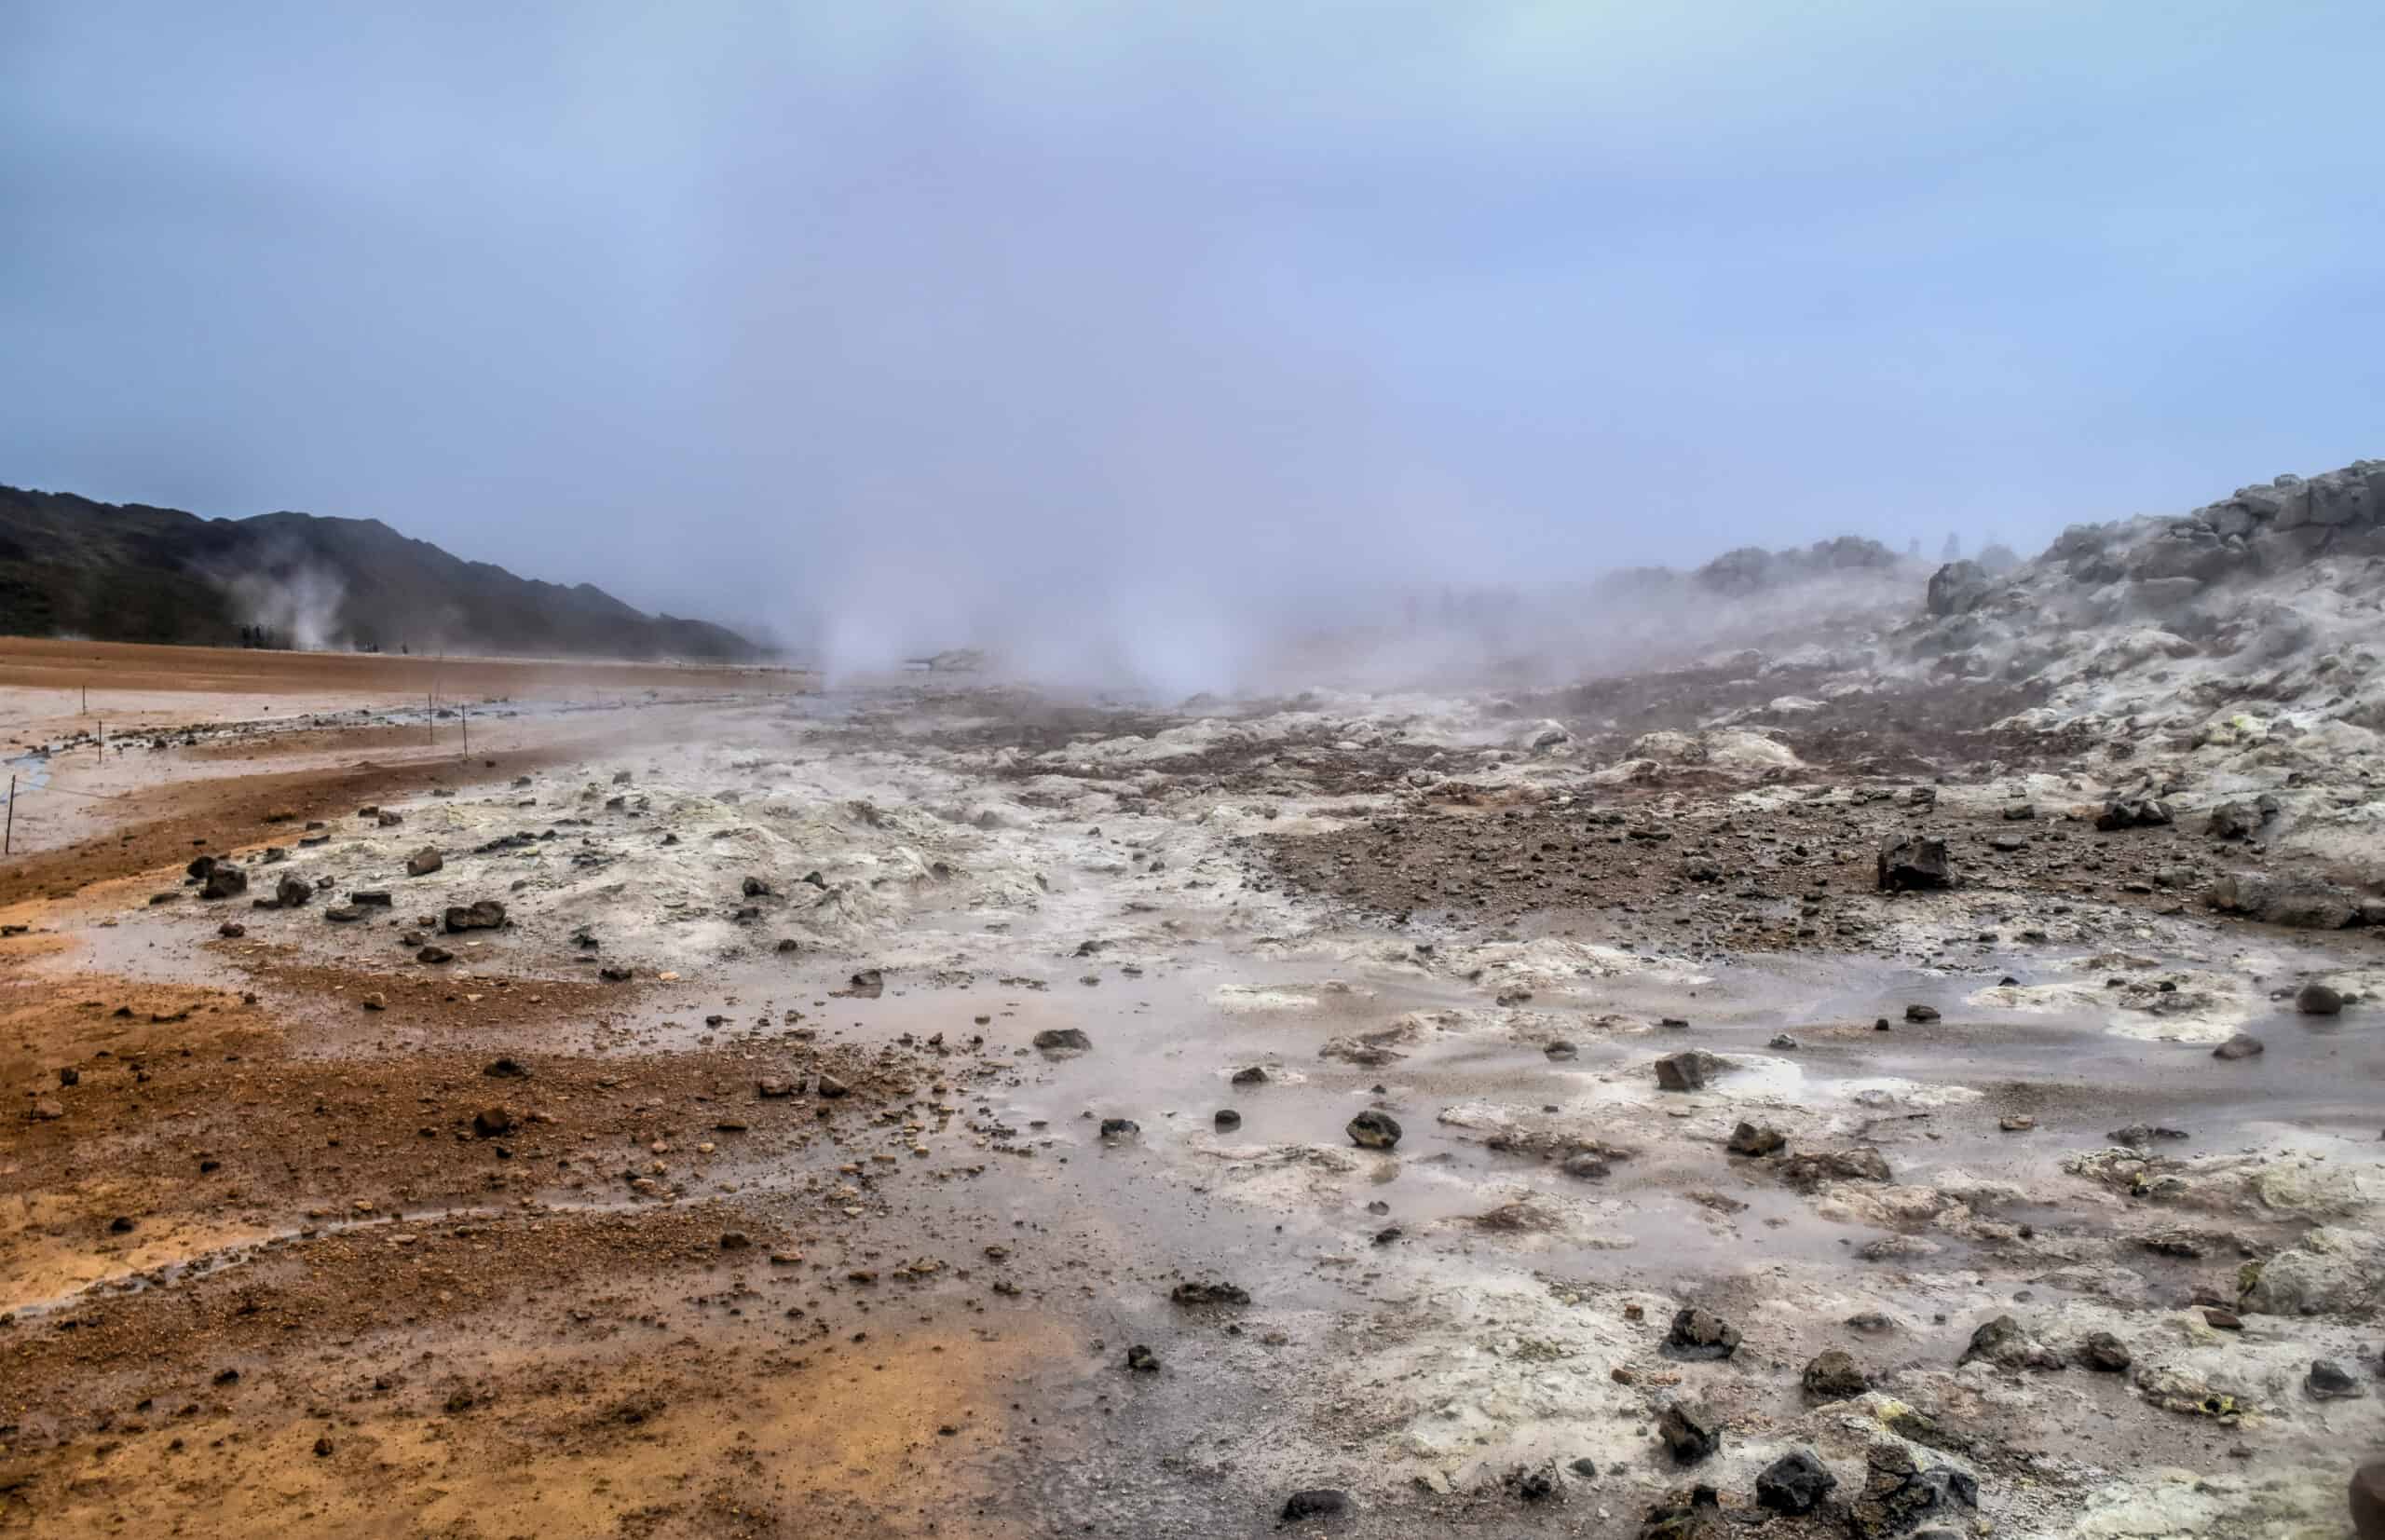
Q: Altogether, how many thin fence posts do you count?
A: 5